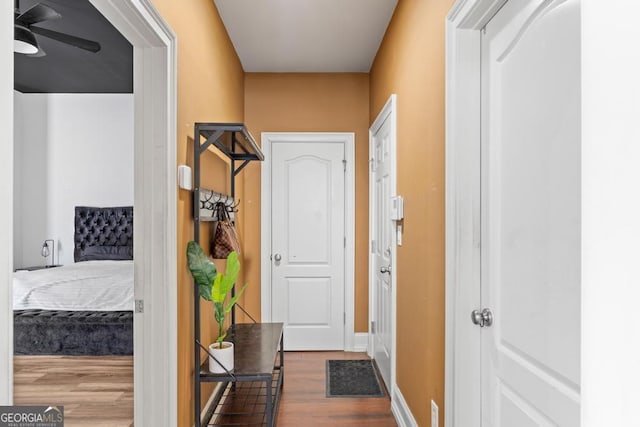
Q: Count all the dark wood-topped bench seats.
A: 1